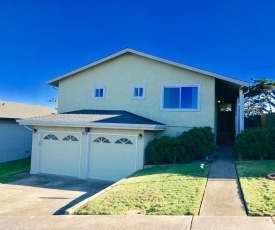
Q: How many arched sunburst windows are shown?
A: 4